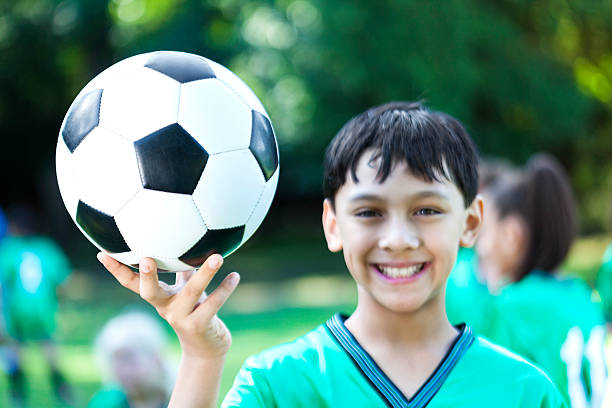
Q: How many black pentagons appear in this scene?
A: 6